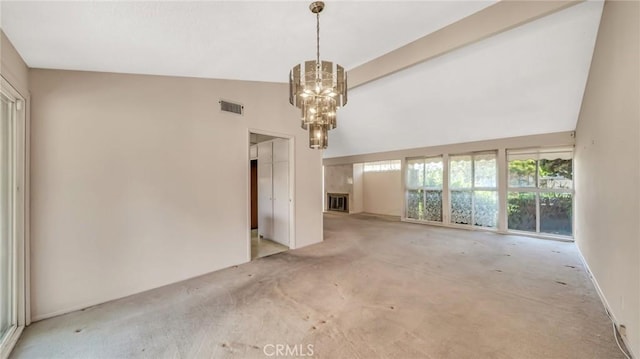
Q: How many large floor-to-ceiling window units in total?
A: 3